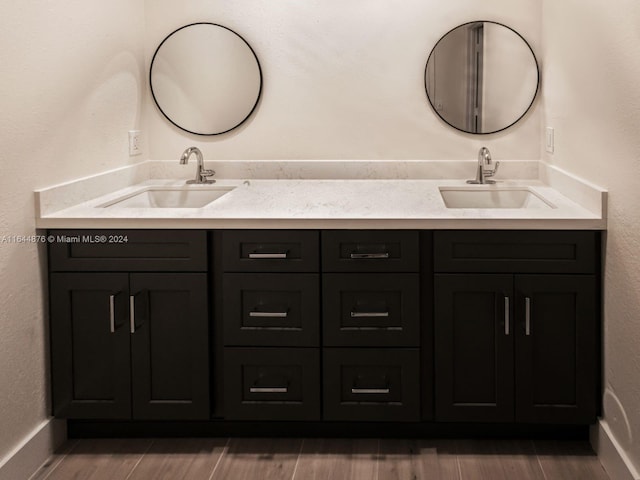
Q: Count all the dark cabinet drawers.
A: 6